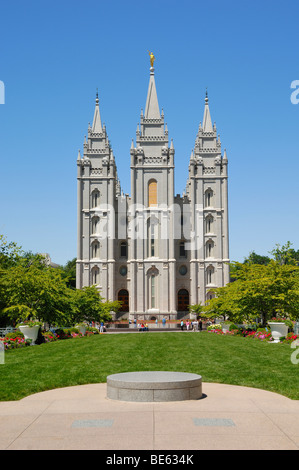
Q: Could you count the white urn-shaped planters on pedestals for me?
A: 4